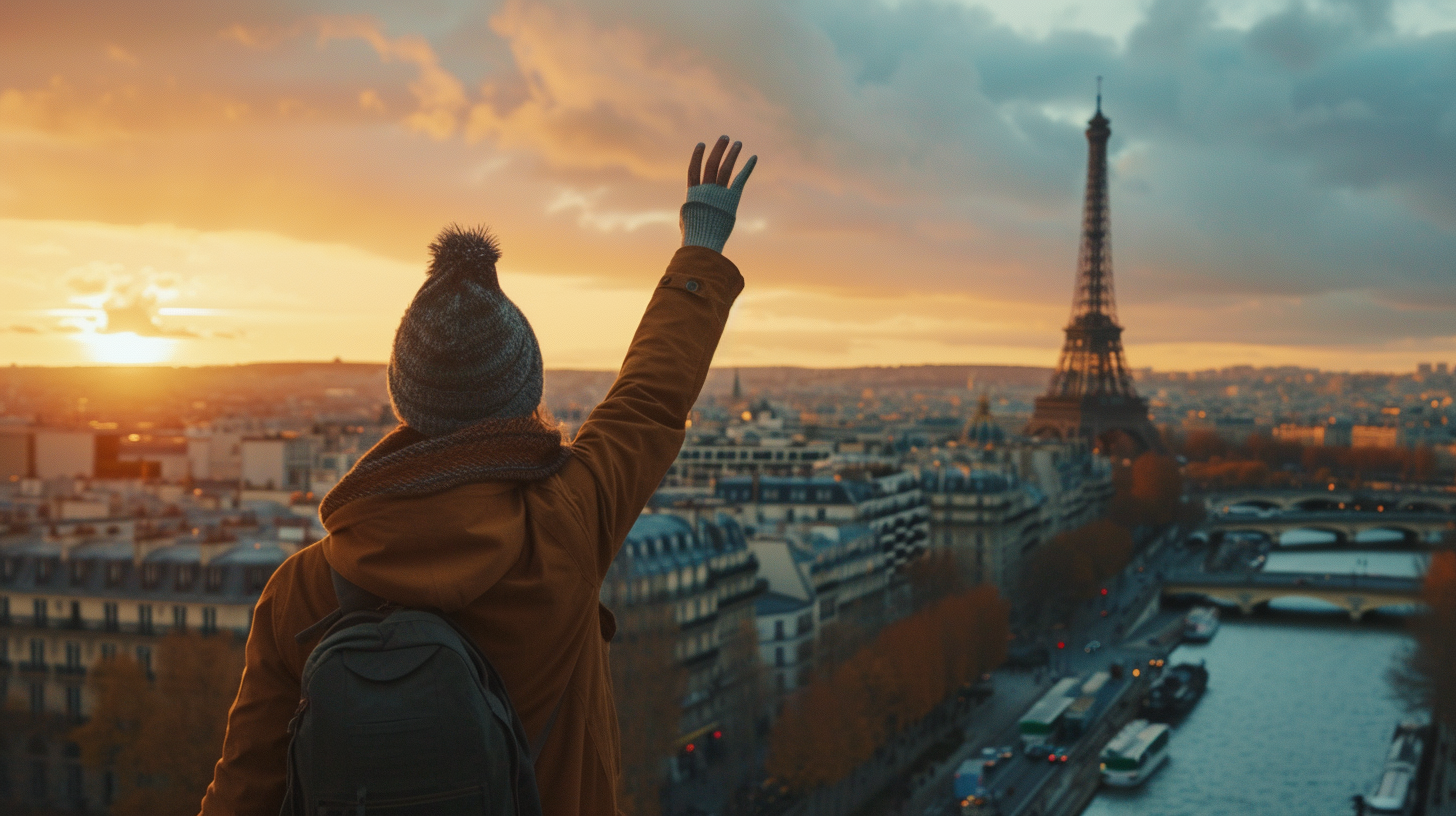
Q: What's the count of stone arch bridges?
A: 3